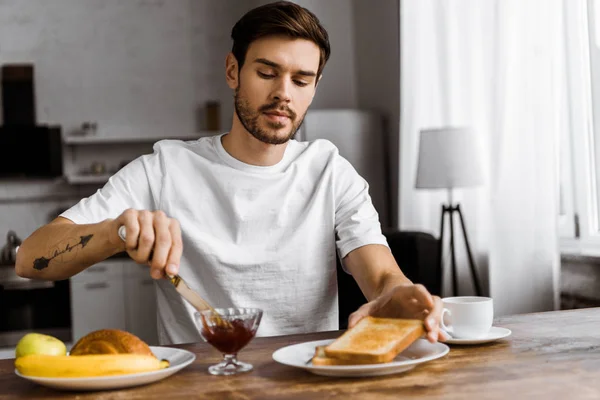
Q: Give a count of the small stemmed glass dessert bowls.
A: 1